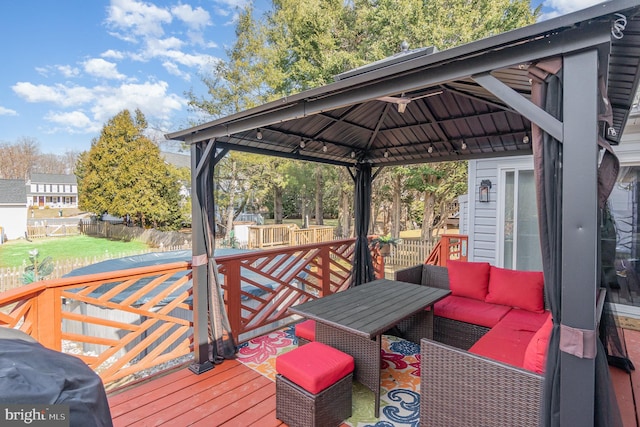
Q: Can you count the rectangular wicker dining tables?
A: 1